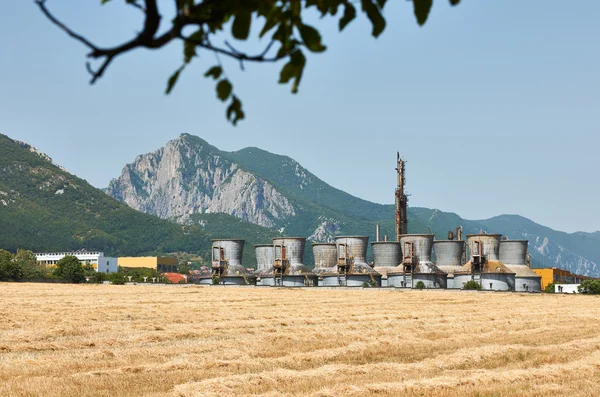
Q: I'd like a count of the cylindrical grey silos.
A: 10